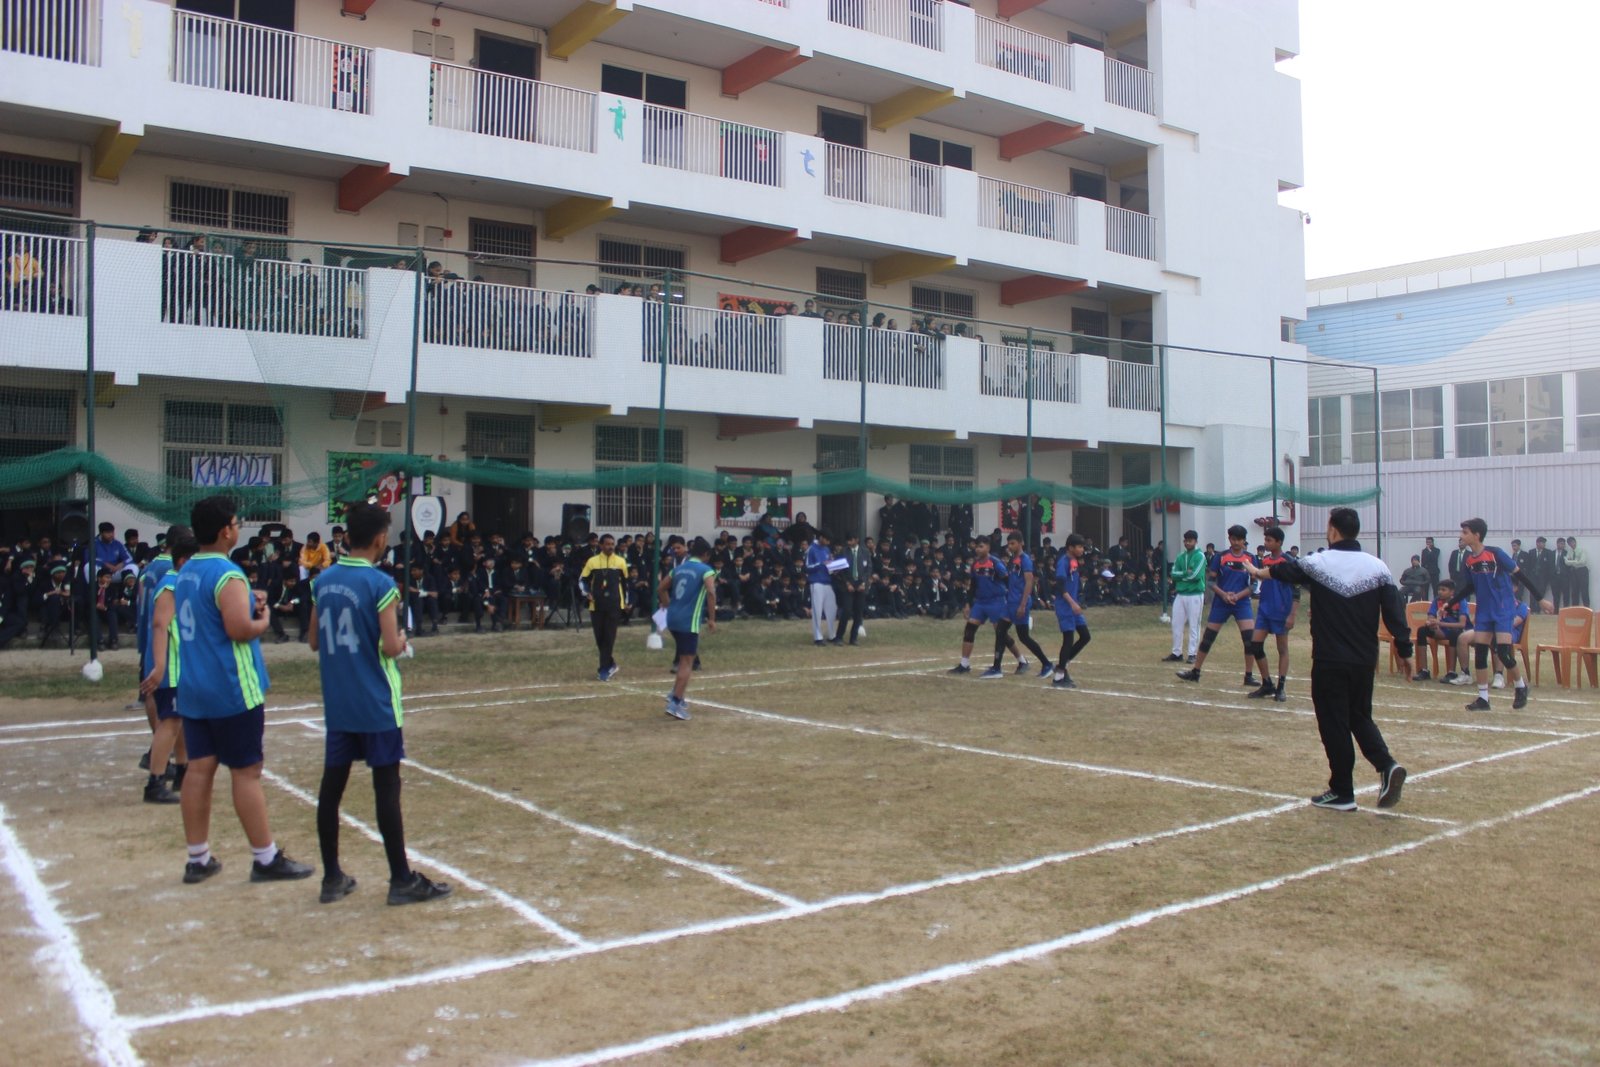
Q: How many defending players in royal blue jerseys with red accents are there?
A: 6